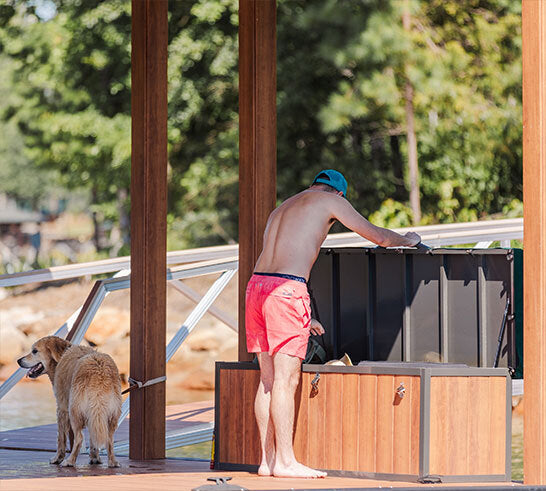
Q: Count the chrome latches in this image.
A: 2